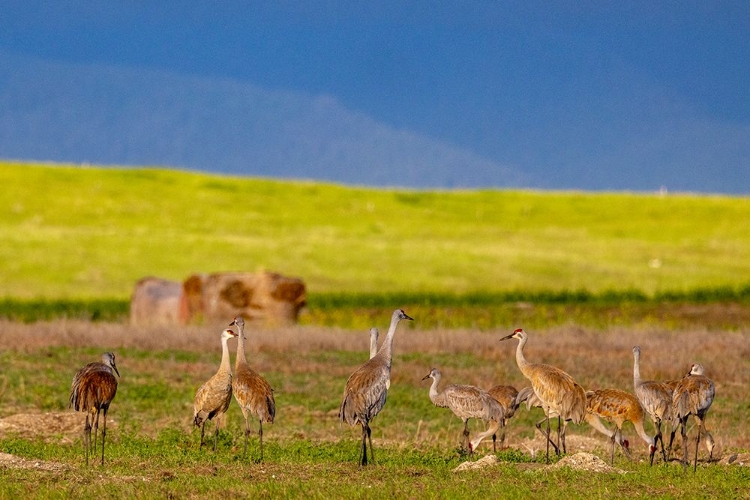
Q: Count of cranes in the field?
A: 13